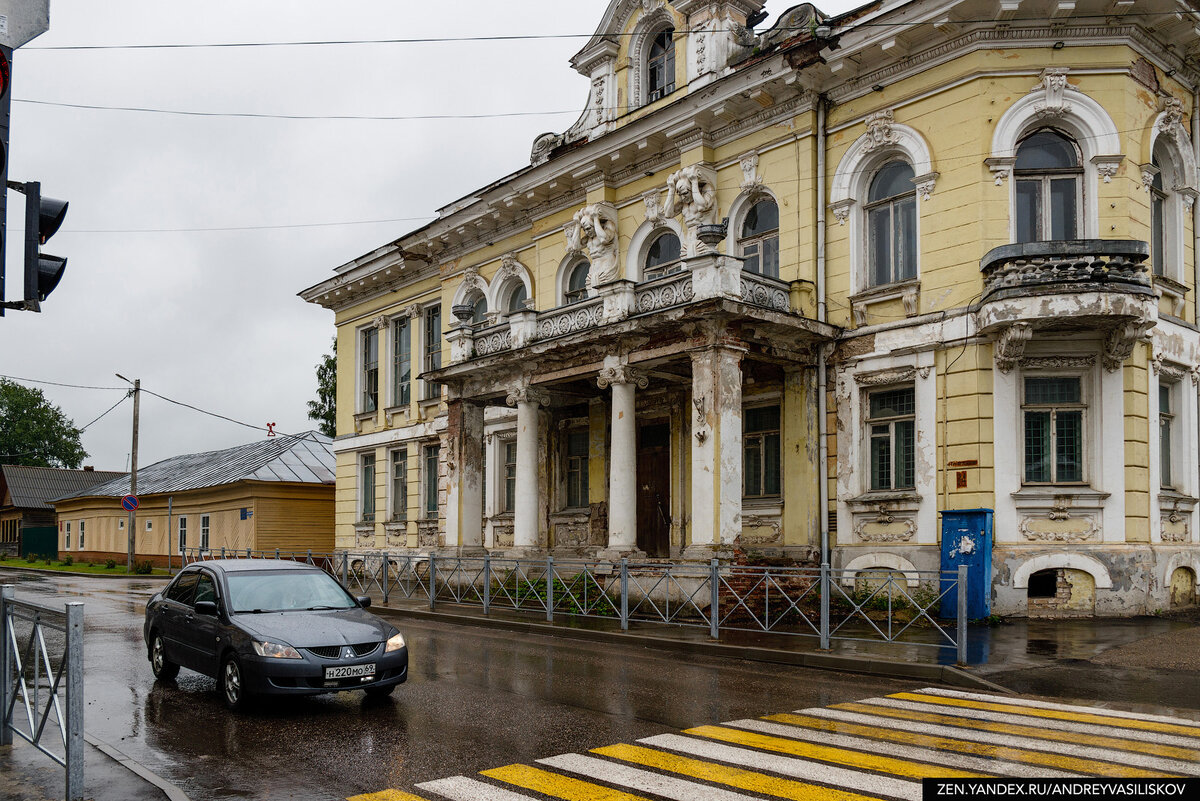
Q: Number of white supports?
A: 4